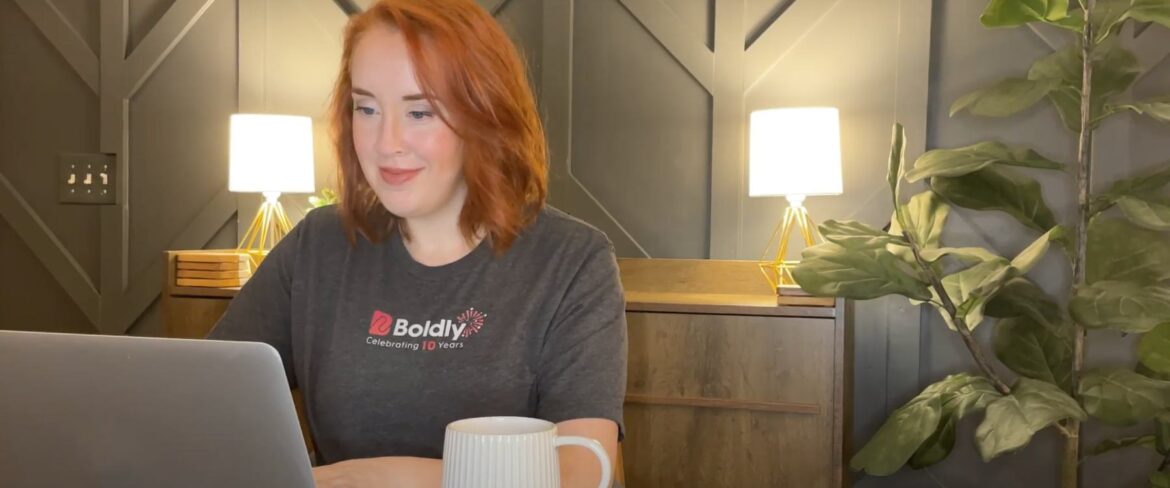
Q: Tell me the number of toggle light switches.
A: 3